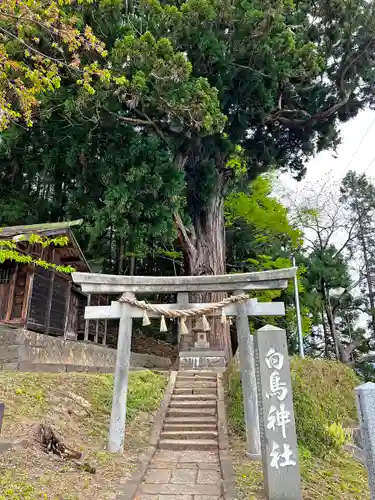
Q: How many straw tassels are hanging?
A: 5